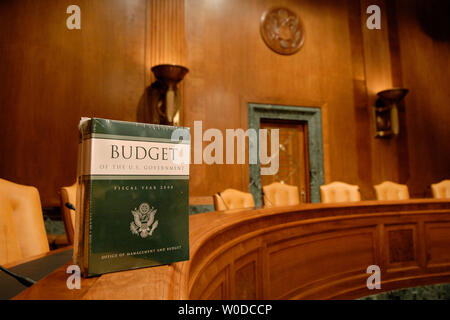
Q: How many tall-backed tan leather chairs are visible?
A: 7